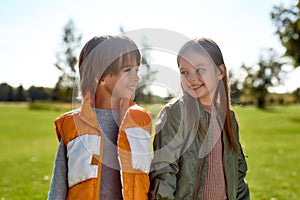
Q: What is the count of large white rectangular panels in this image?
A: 2